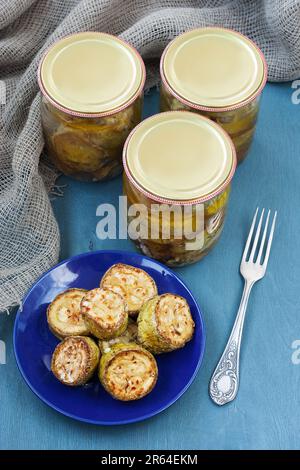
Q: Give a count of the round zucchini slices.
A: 6